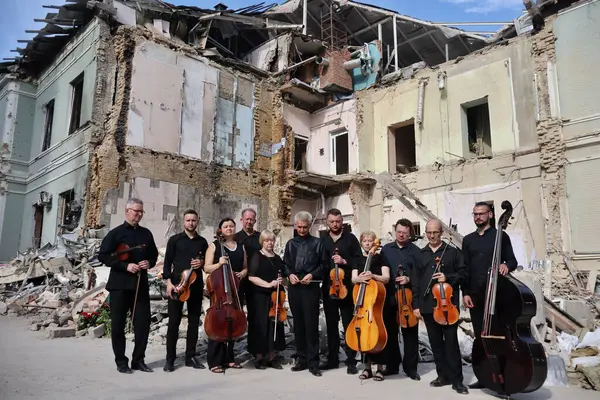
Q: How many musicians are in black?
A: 11